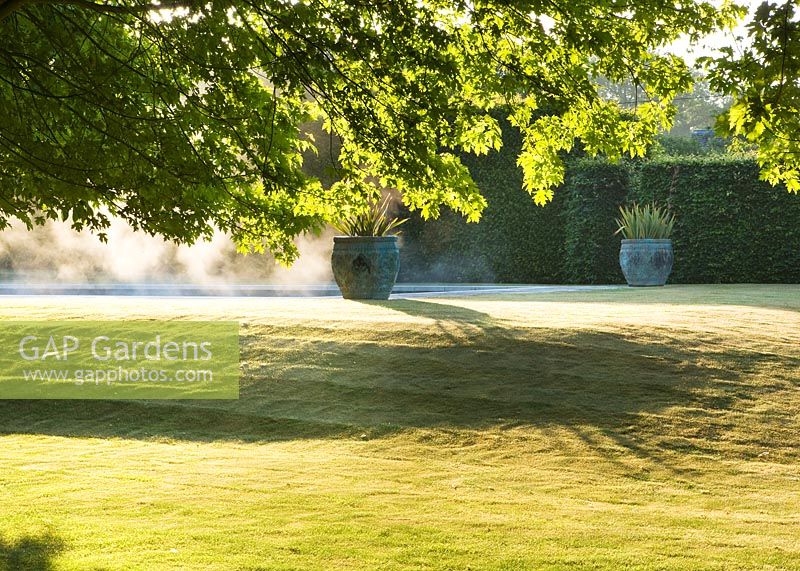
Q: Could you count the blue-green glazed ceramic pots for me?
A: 2